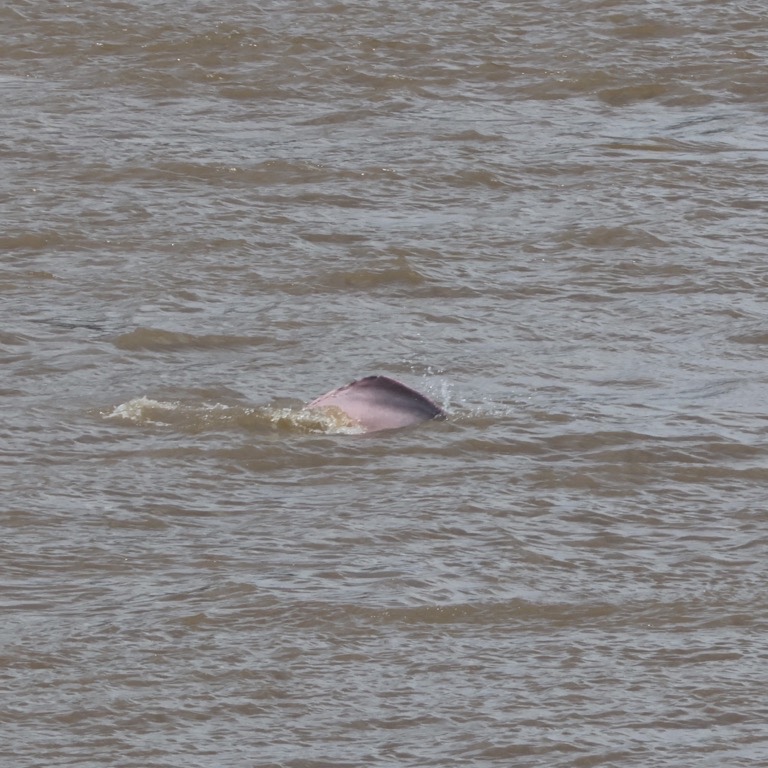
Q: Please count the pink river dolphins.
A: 1